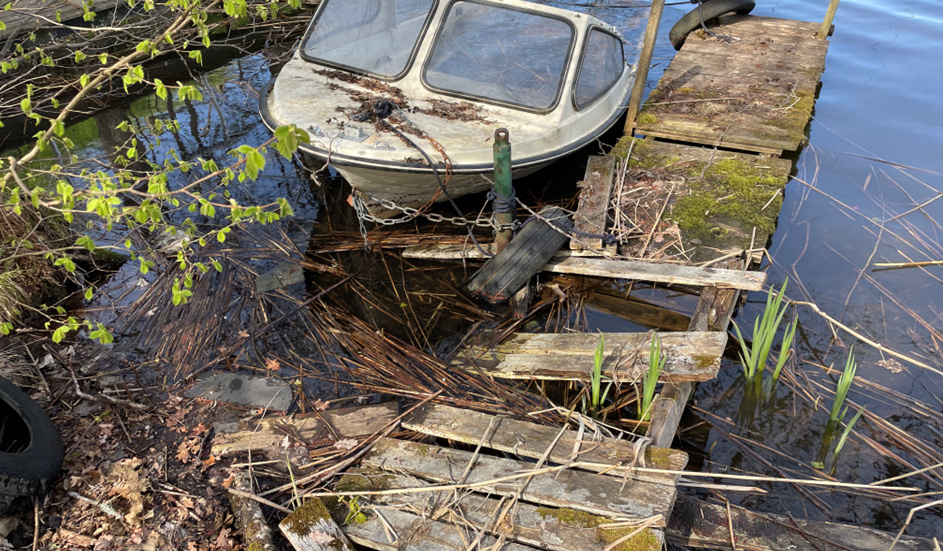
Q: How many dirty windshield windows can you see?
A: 3